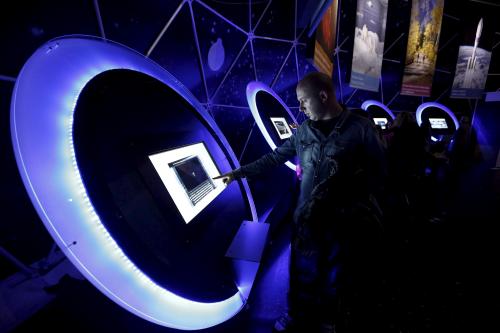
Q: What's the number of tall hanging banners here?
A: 4